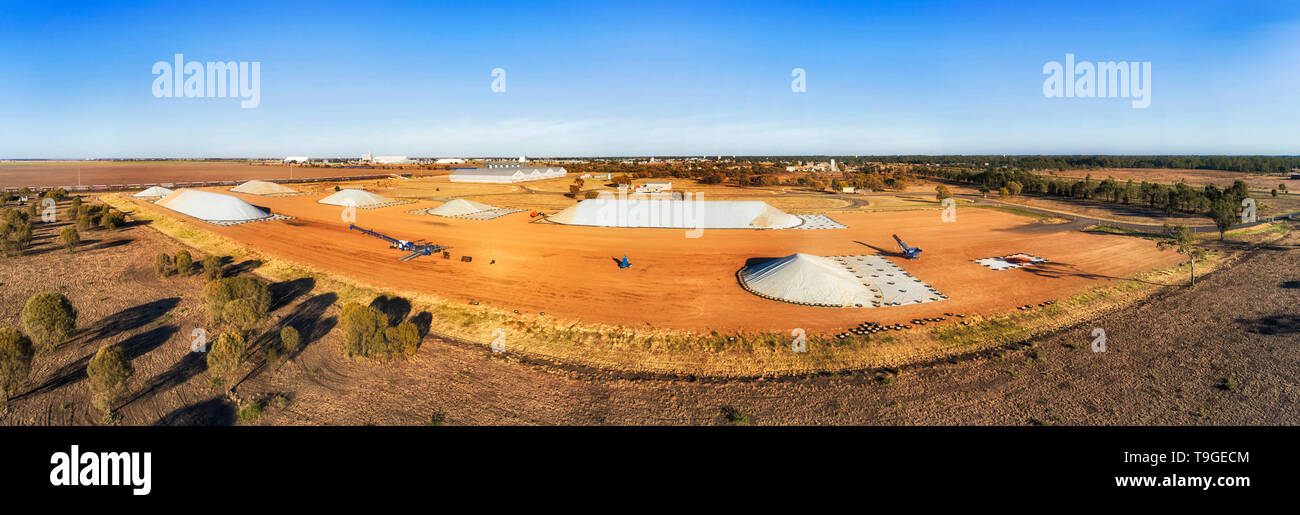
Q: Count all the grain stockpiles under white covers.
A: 7